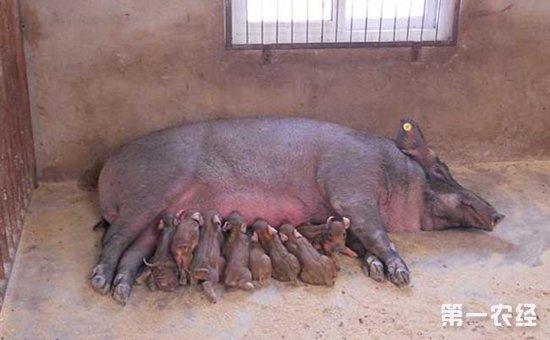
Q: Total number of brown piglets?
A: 8